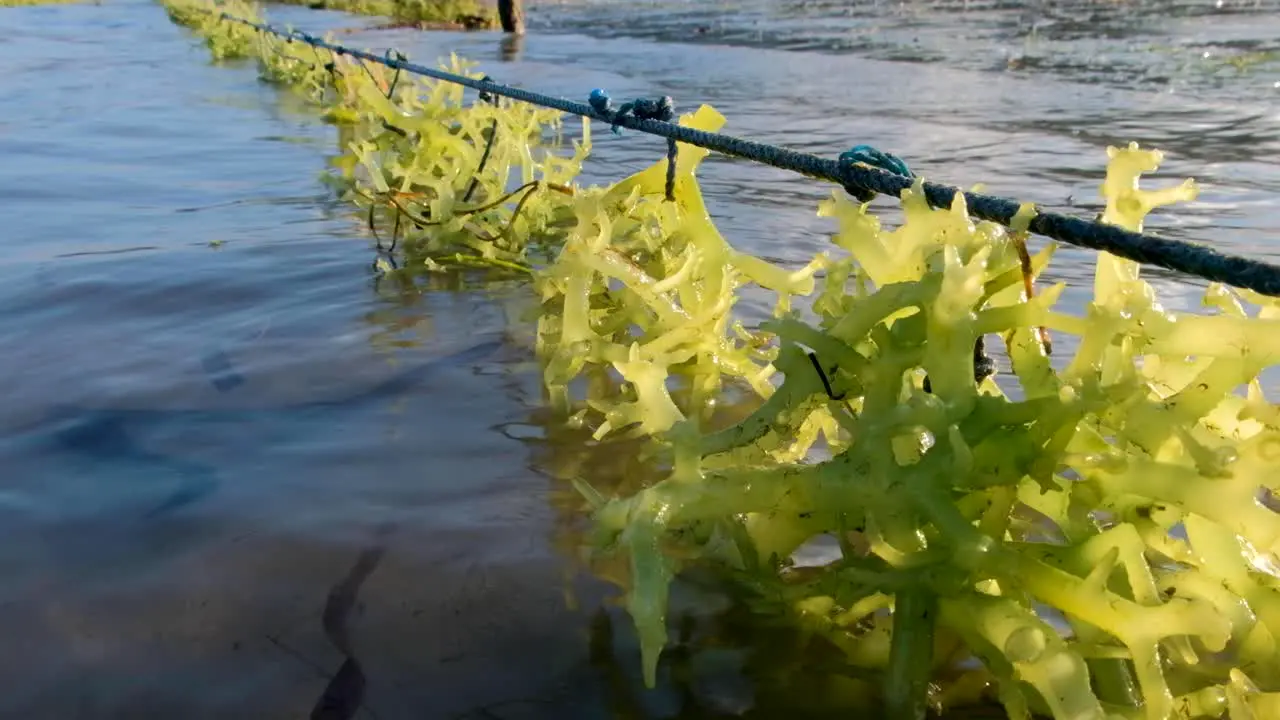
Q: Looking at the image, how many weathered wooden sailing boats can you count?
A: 0